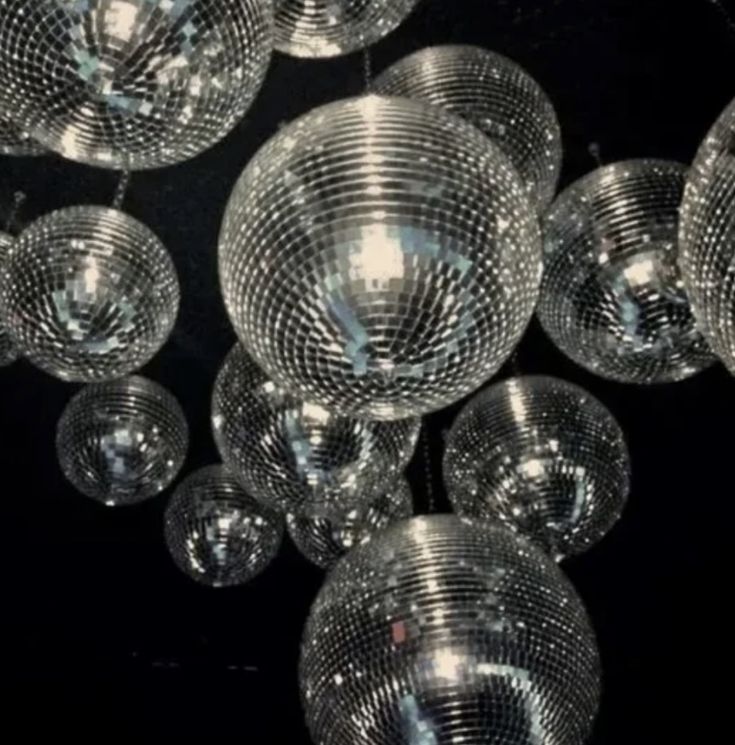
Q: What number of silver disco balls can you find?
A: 15